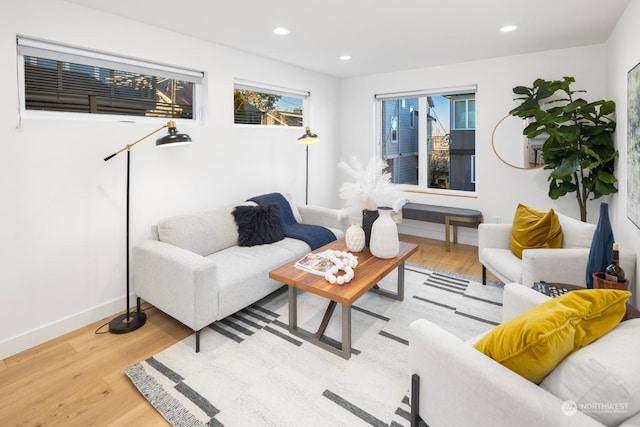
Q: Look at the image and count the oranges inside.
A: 0